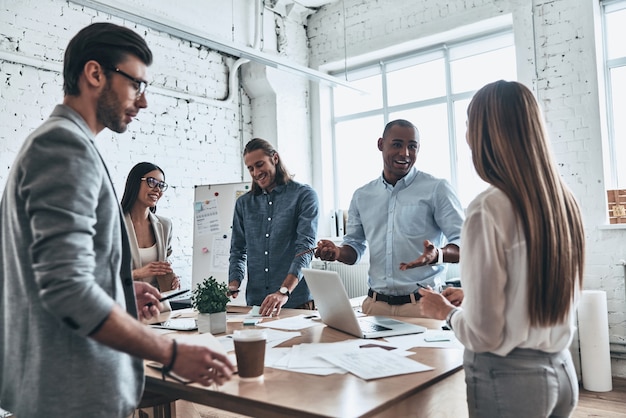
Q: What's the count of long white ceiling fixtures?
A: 1